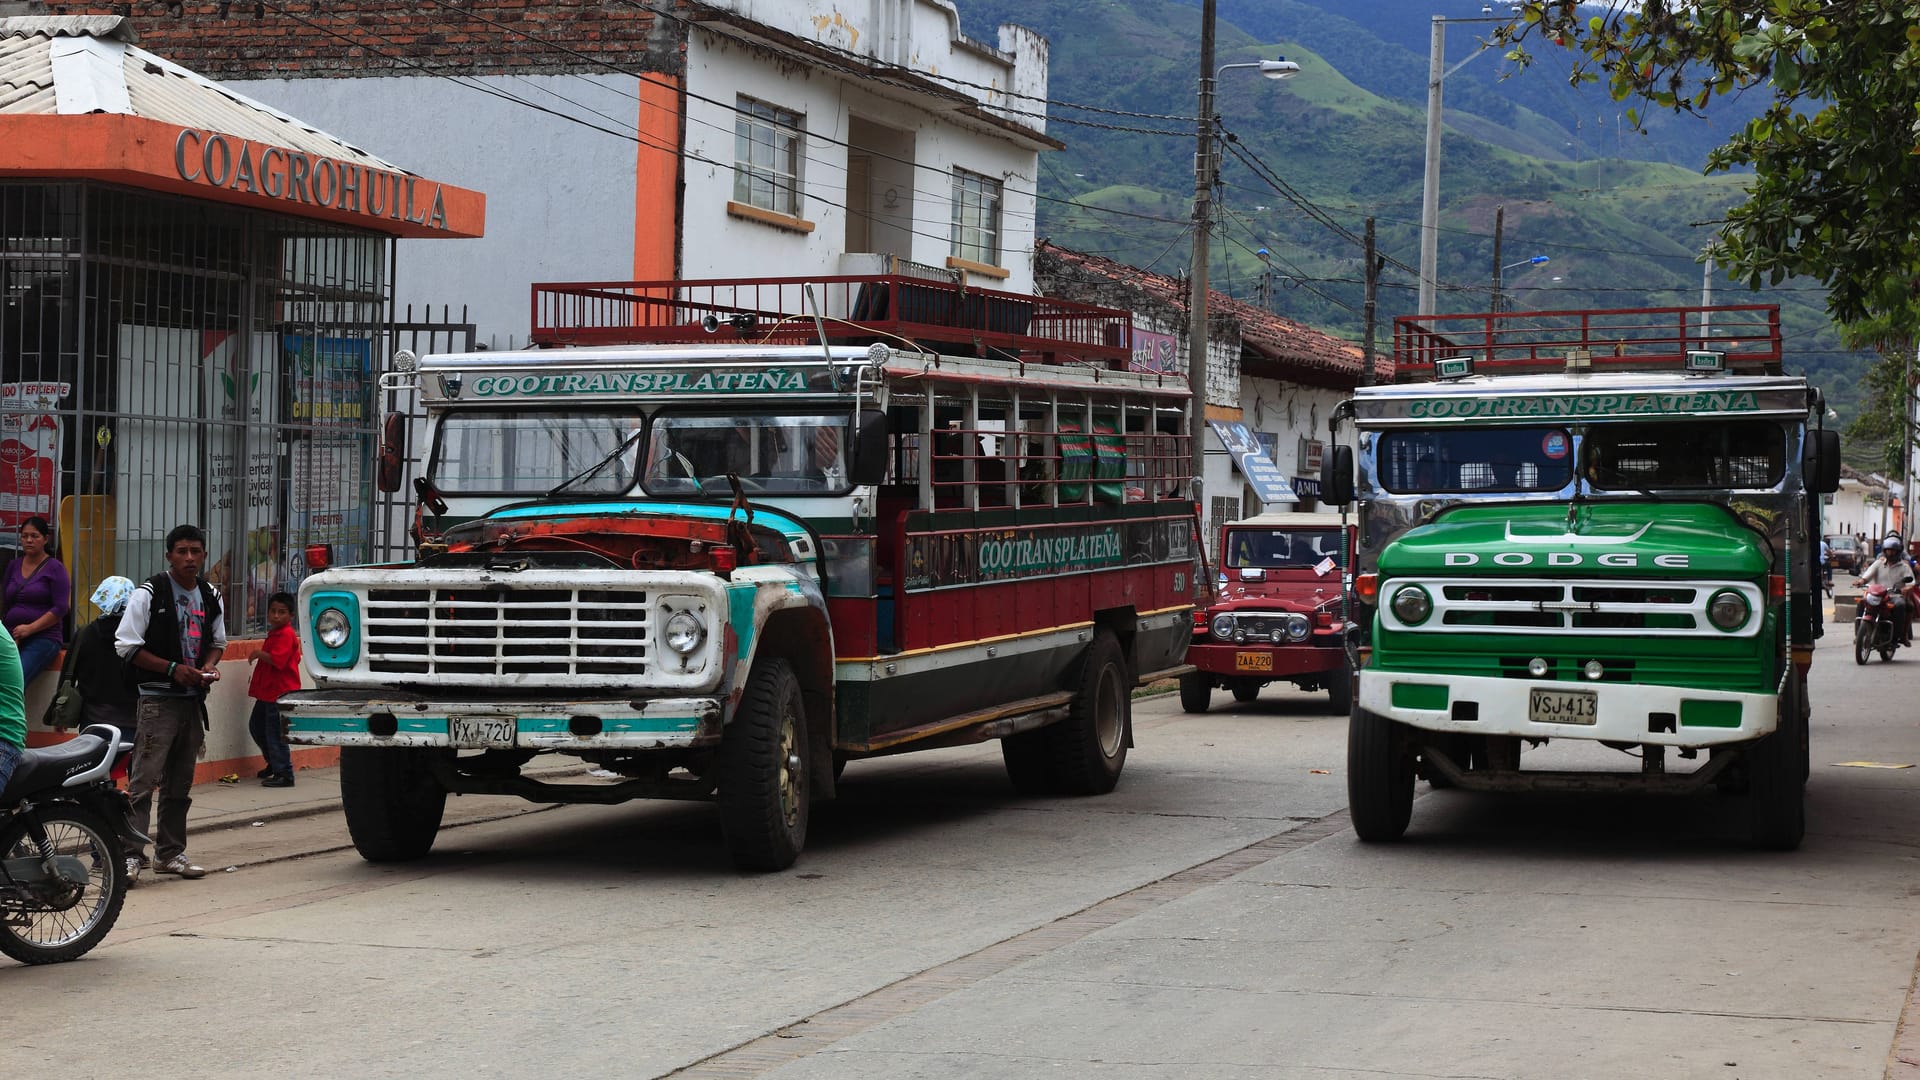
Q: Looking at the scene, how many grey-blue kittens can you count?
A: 0